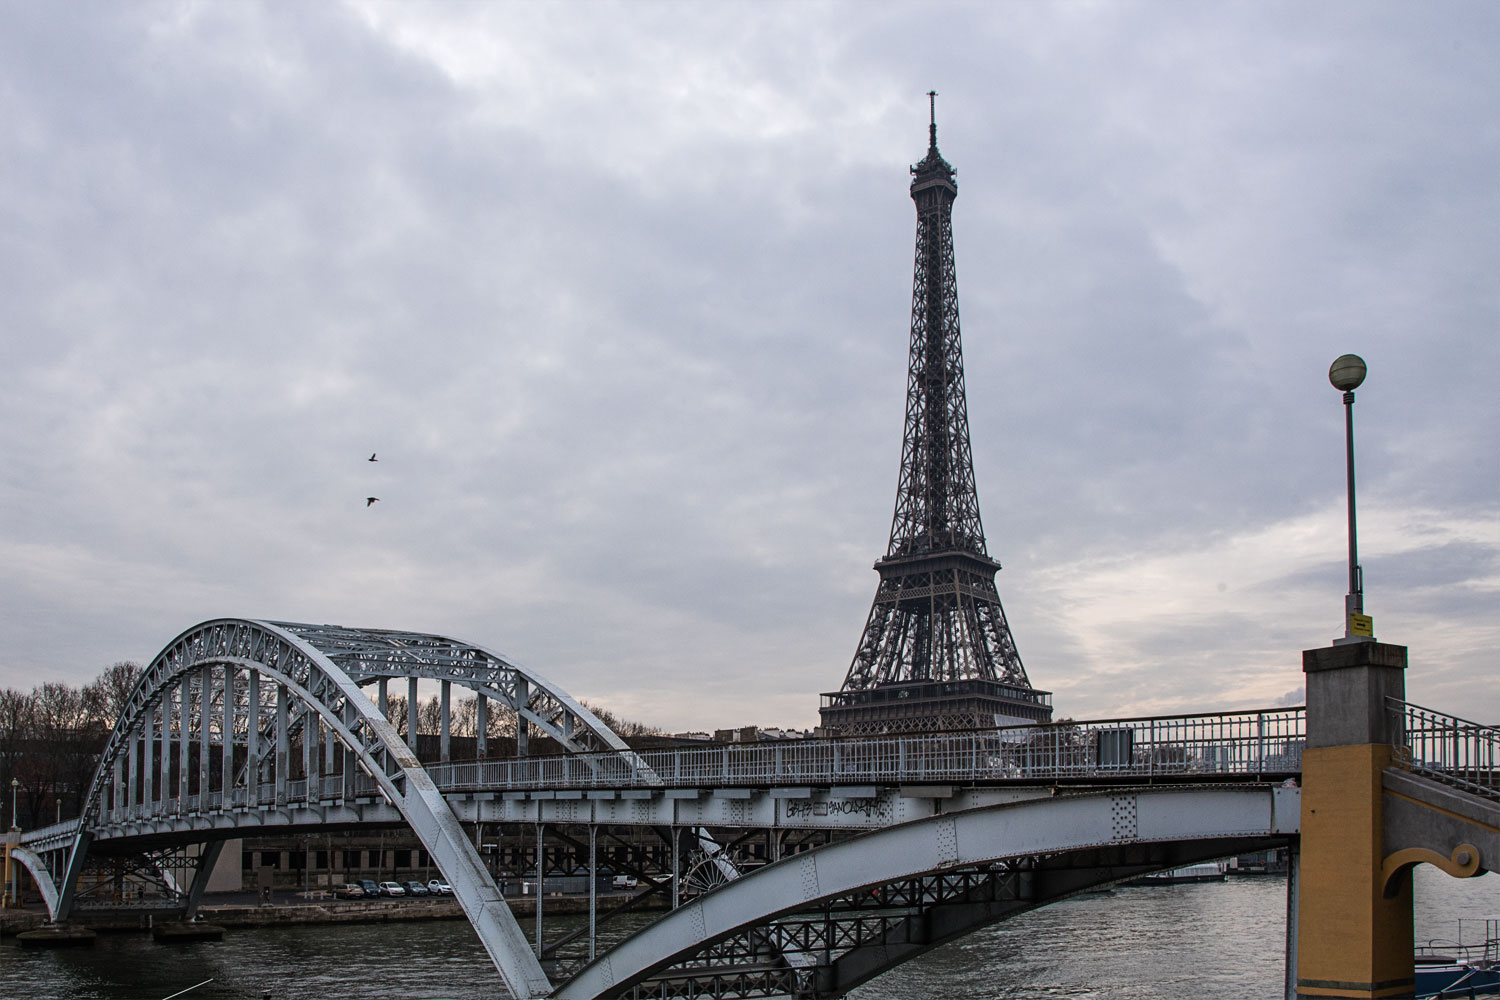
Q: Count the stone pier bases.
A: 2